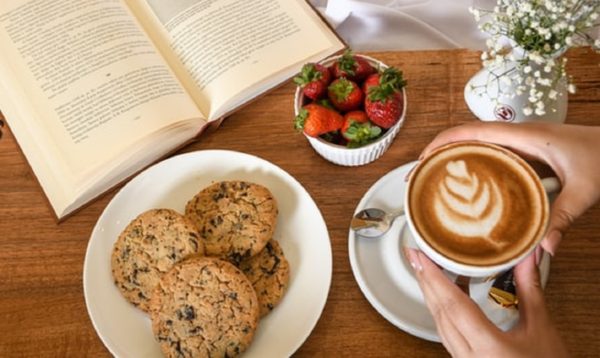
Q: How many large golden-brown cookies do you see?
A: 4